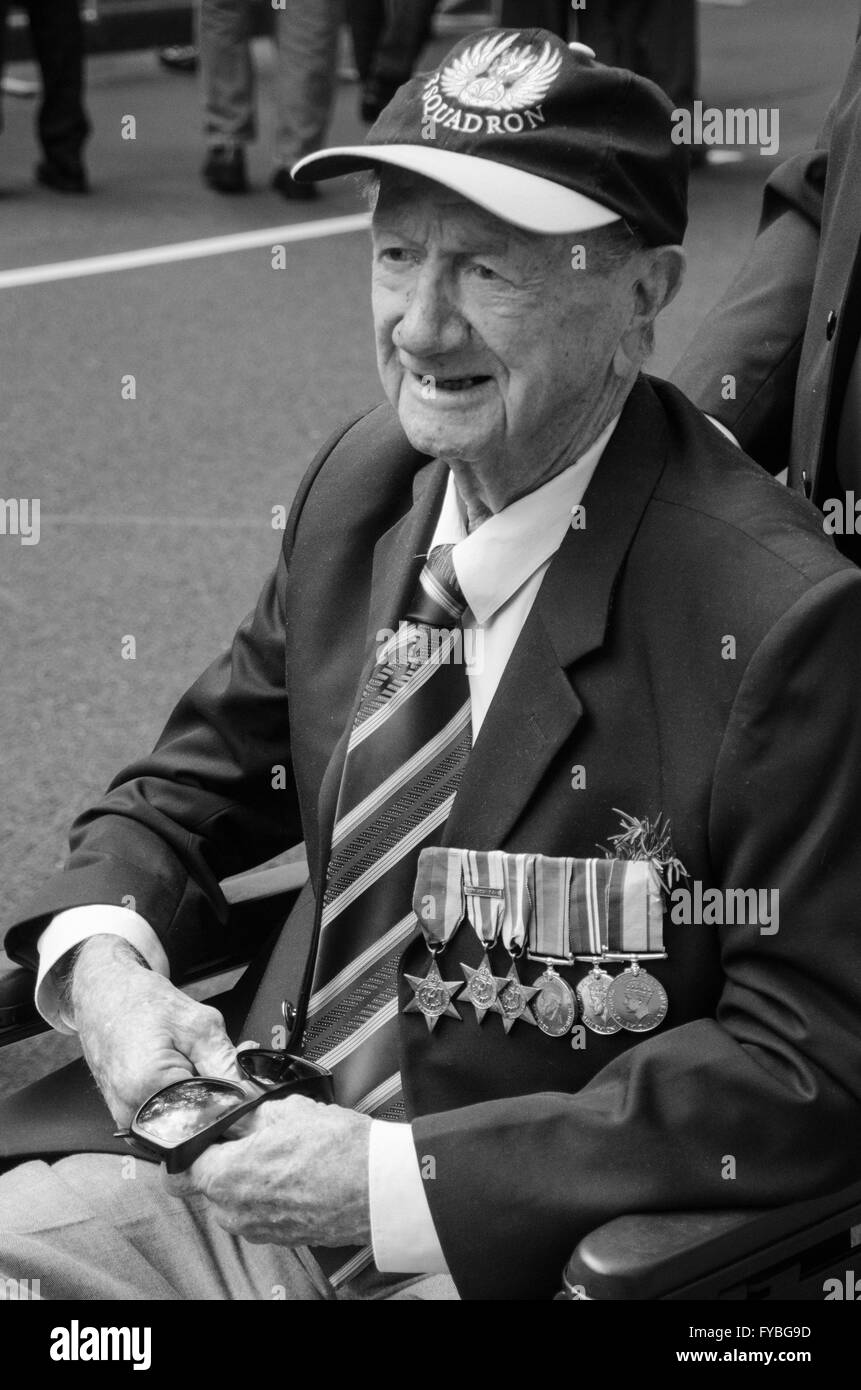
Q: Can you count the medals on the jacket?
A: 6